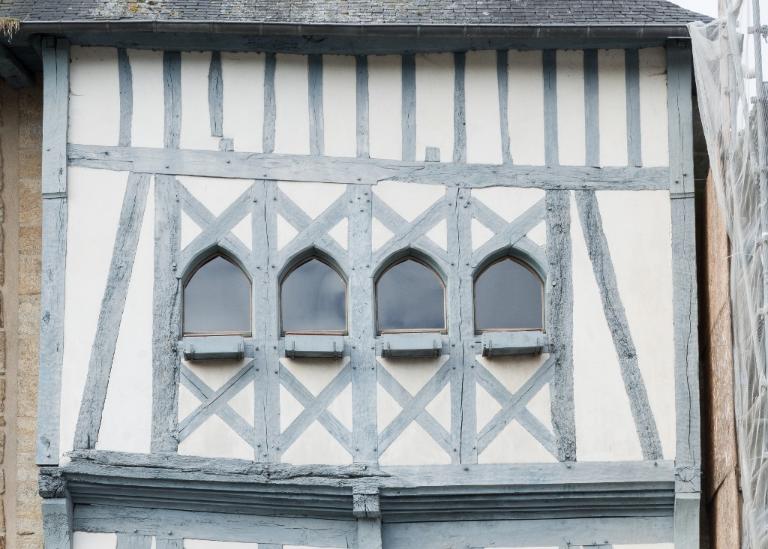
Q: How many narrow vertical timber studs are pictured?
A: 12